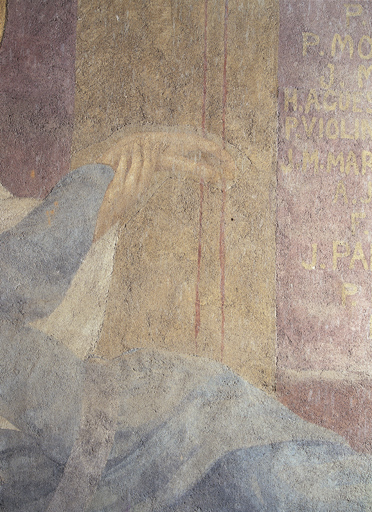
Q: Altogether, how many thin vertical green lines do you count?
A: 0